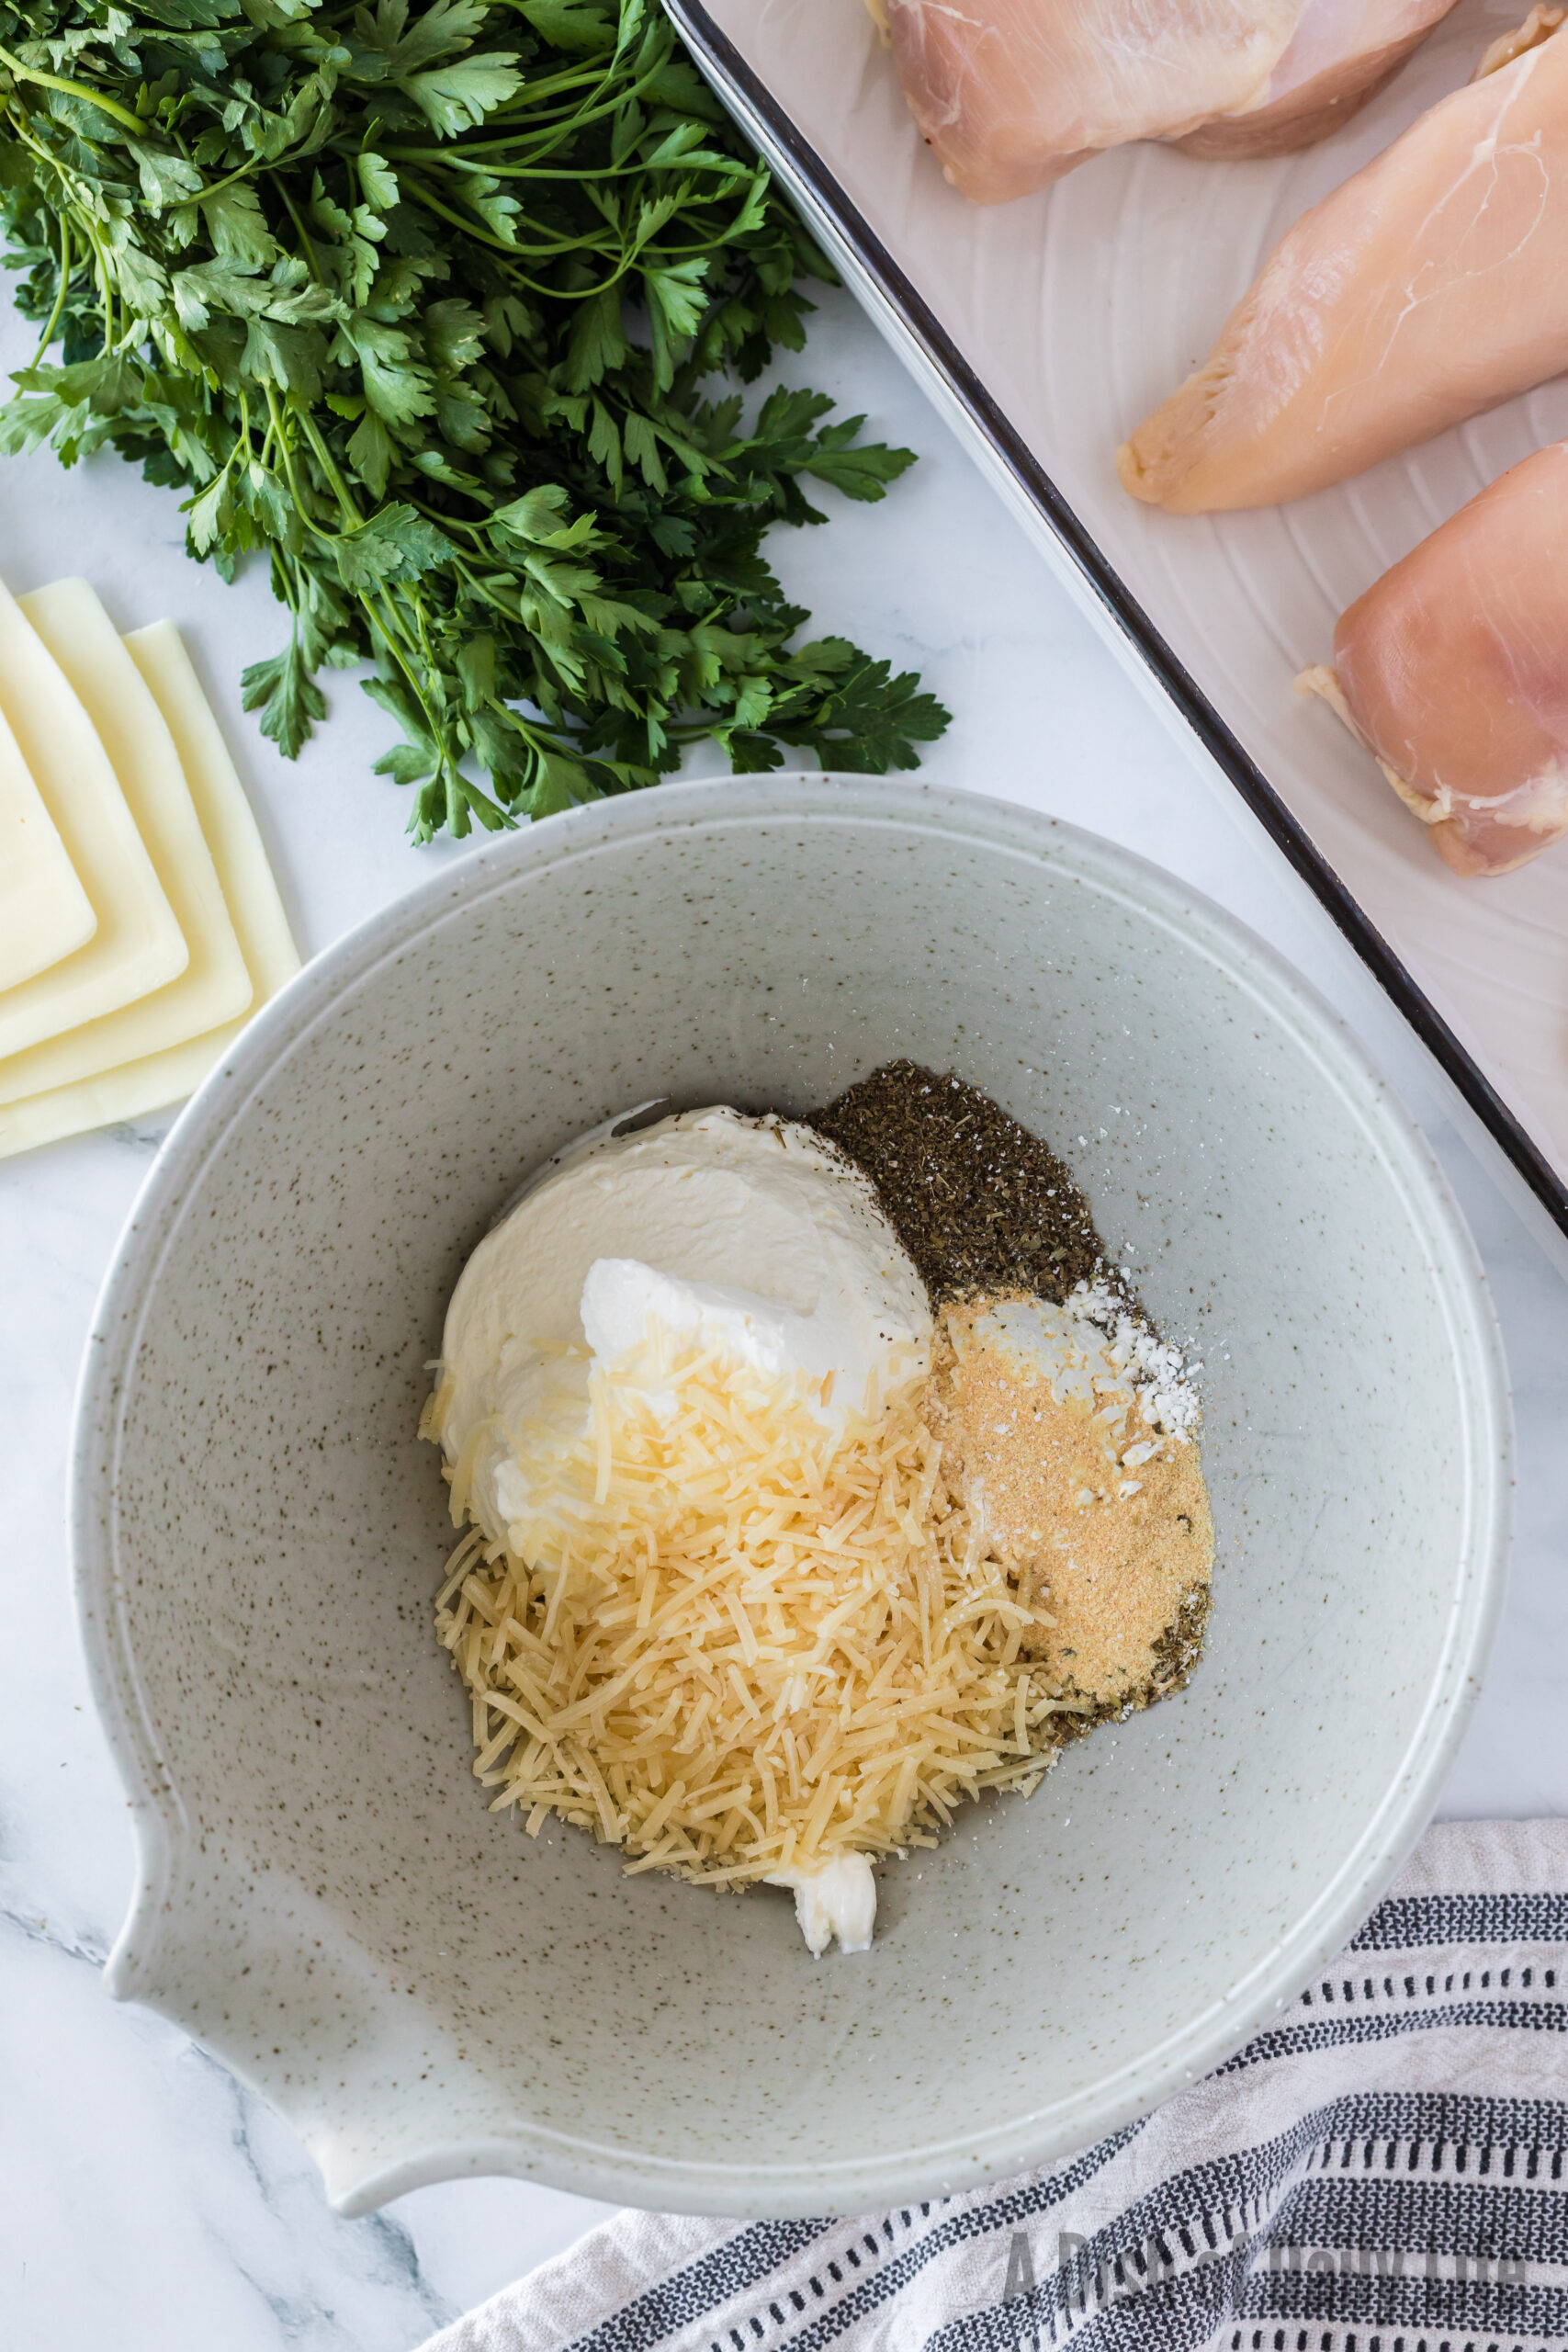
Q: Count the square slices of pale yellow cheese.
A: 4